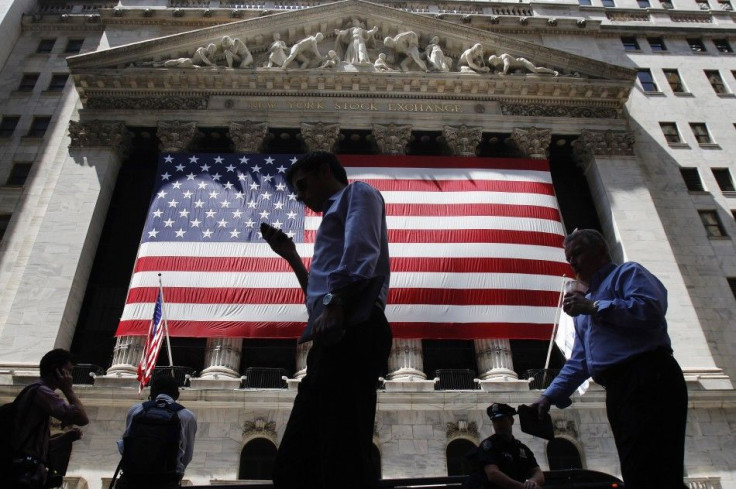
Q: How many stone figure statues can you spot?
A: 11